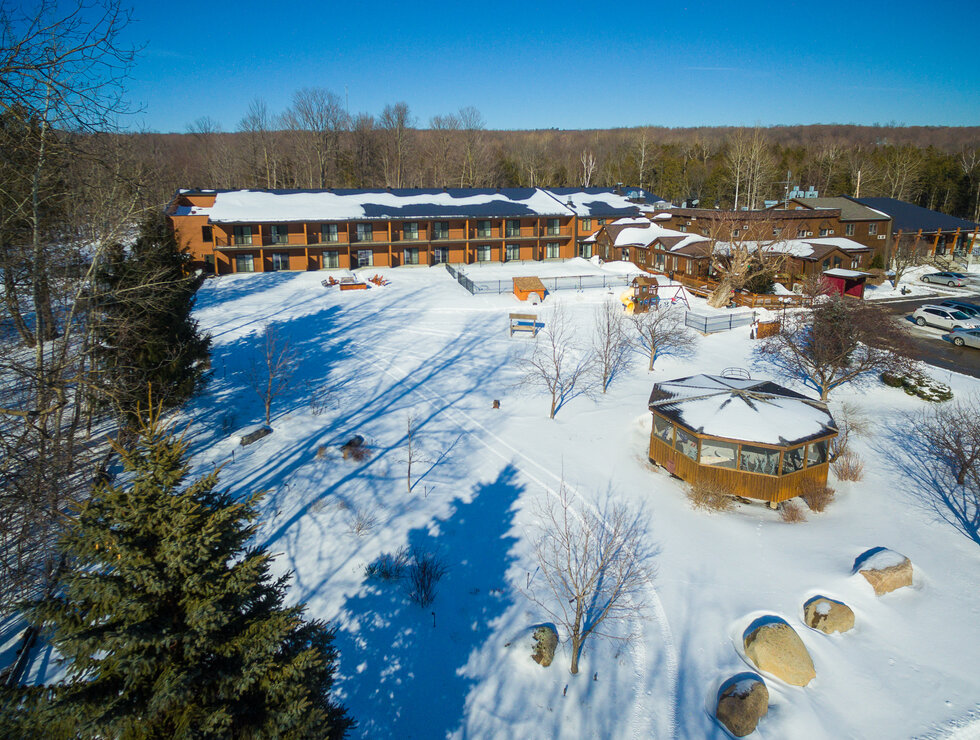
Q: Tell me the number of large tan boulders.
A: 4